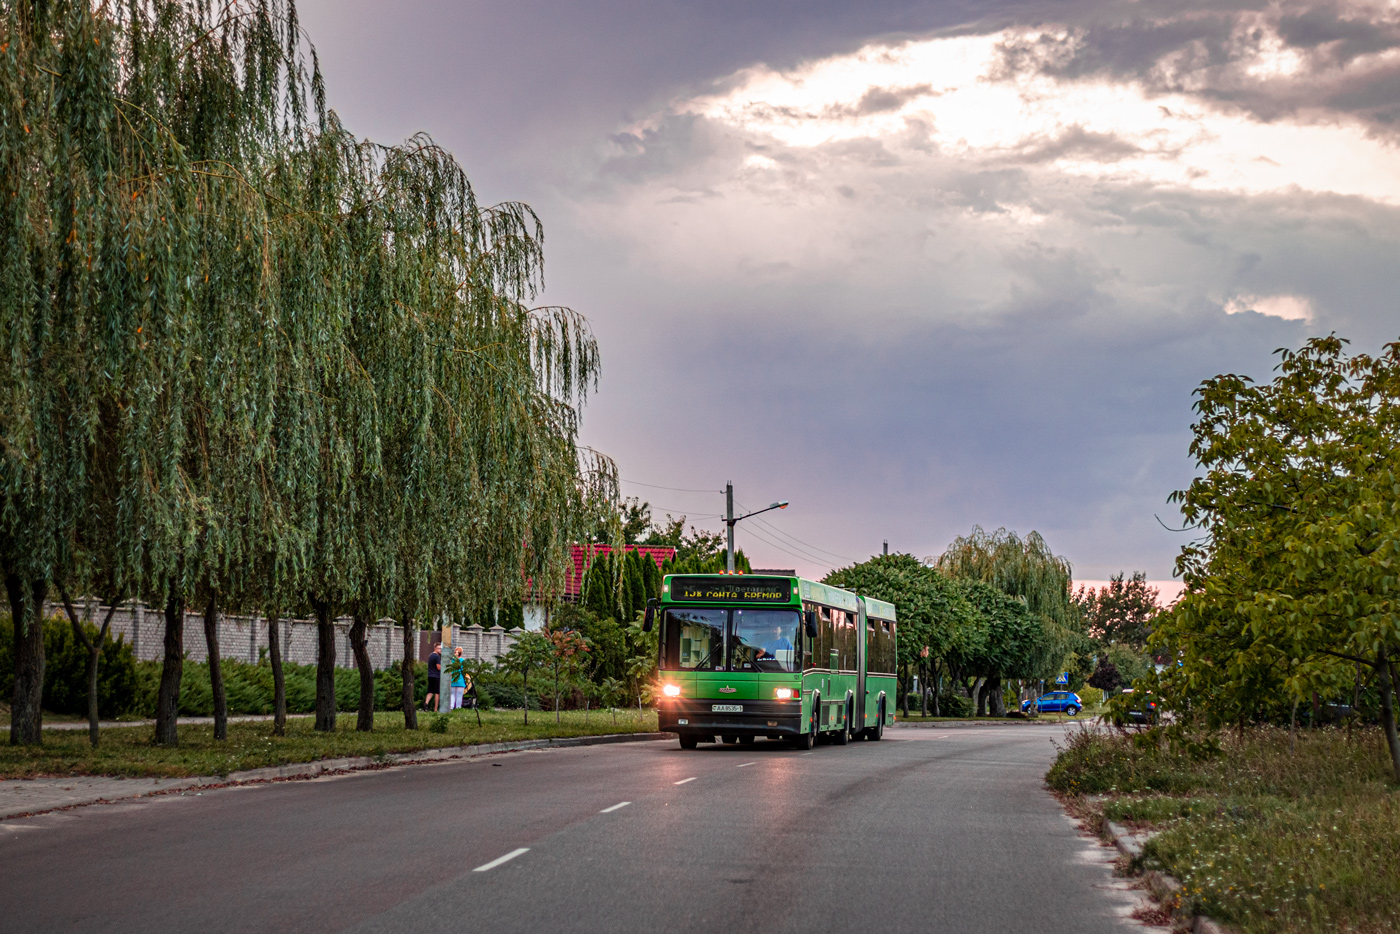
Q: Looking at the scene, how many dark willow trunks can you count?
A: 8